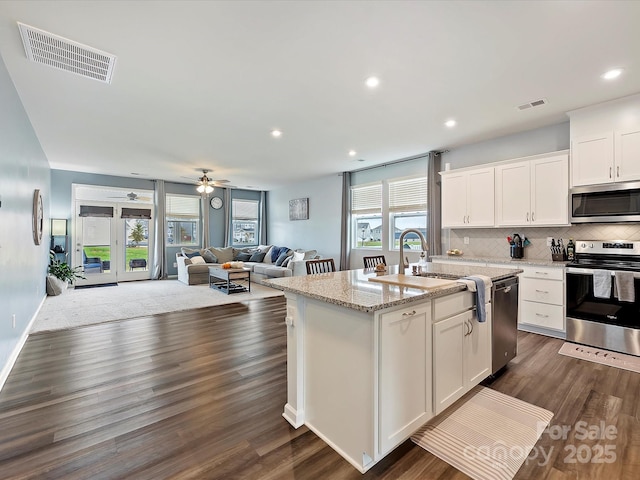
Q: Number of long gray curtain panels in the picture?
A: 6